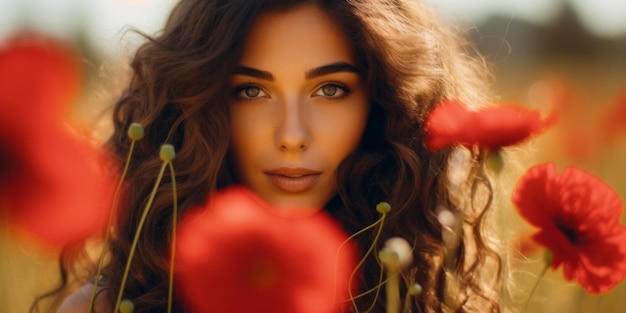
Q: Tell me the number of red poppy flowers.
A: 4